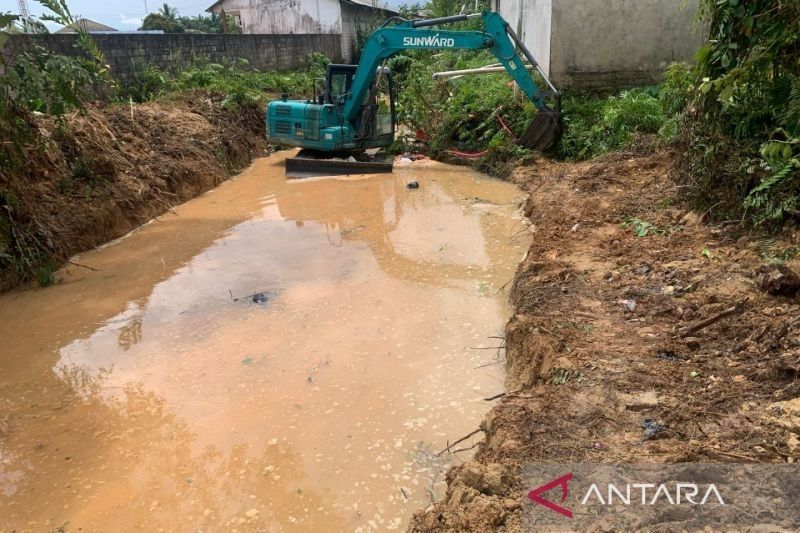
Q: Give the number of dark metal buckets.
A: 1